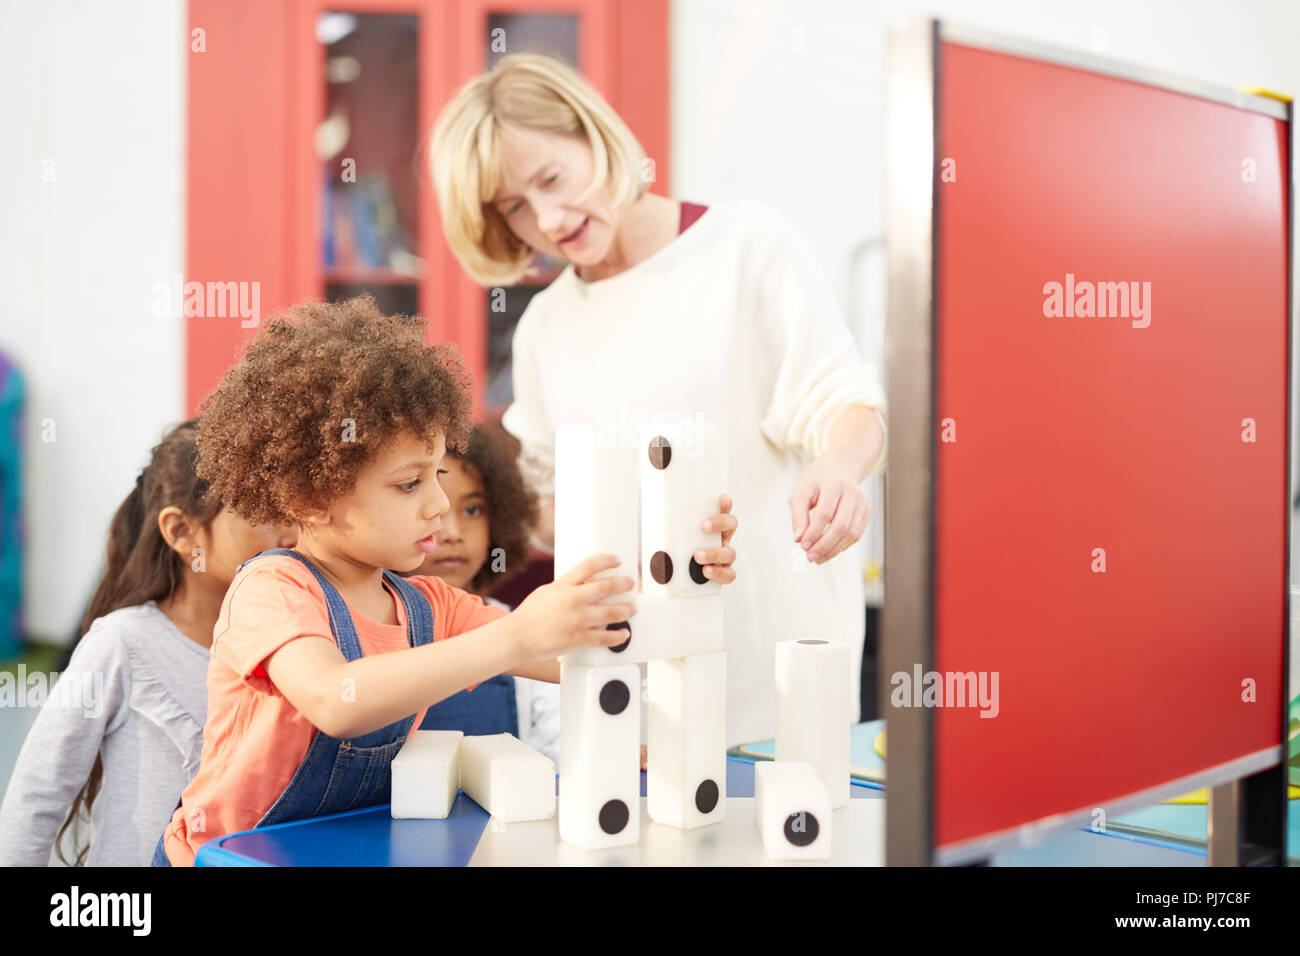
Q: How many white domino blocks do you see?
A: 9